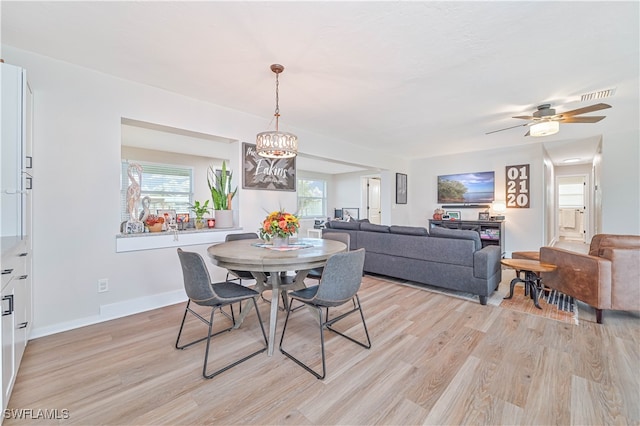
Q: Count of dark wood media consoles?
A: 1